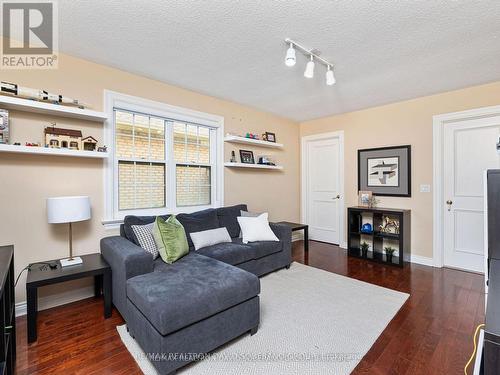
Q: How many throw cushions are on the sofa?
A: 5